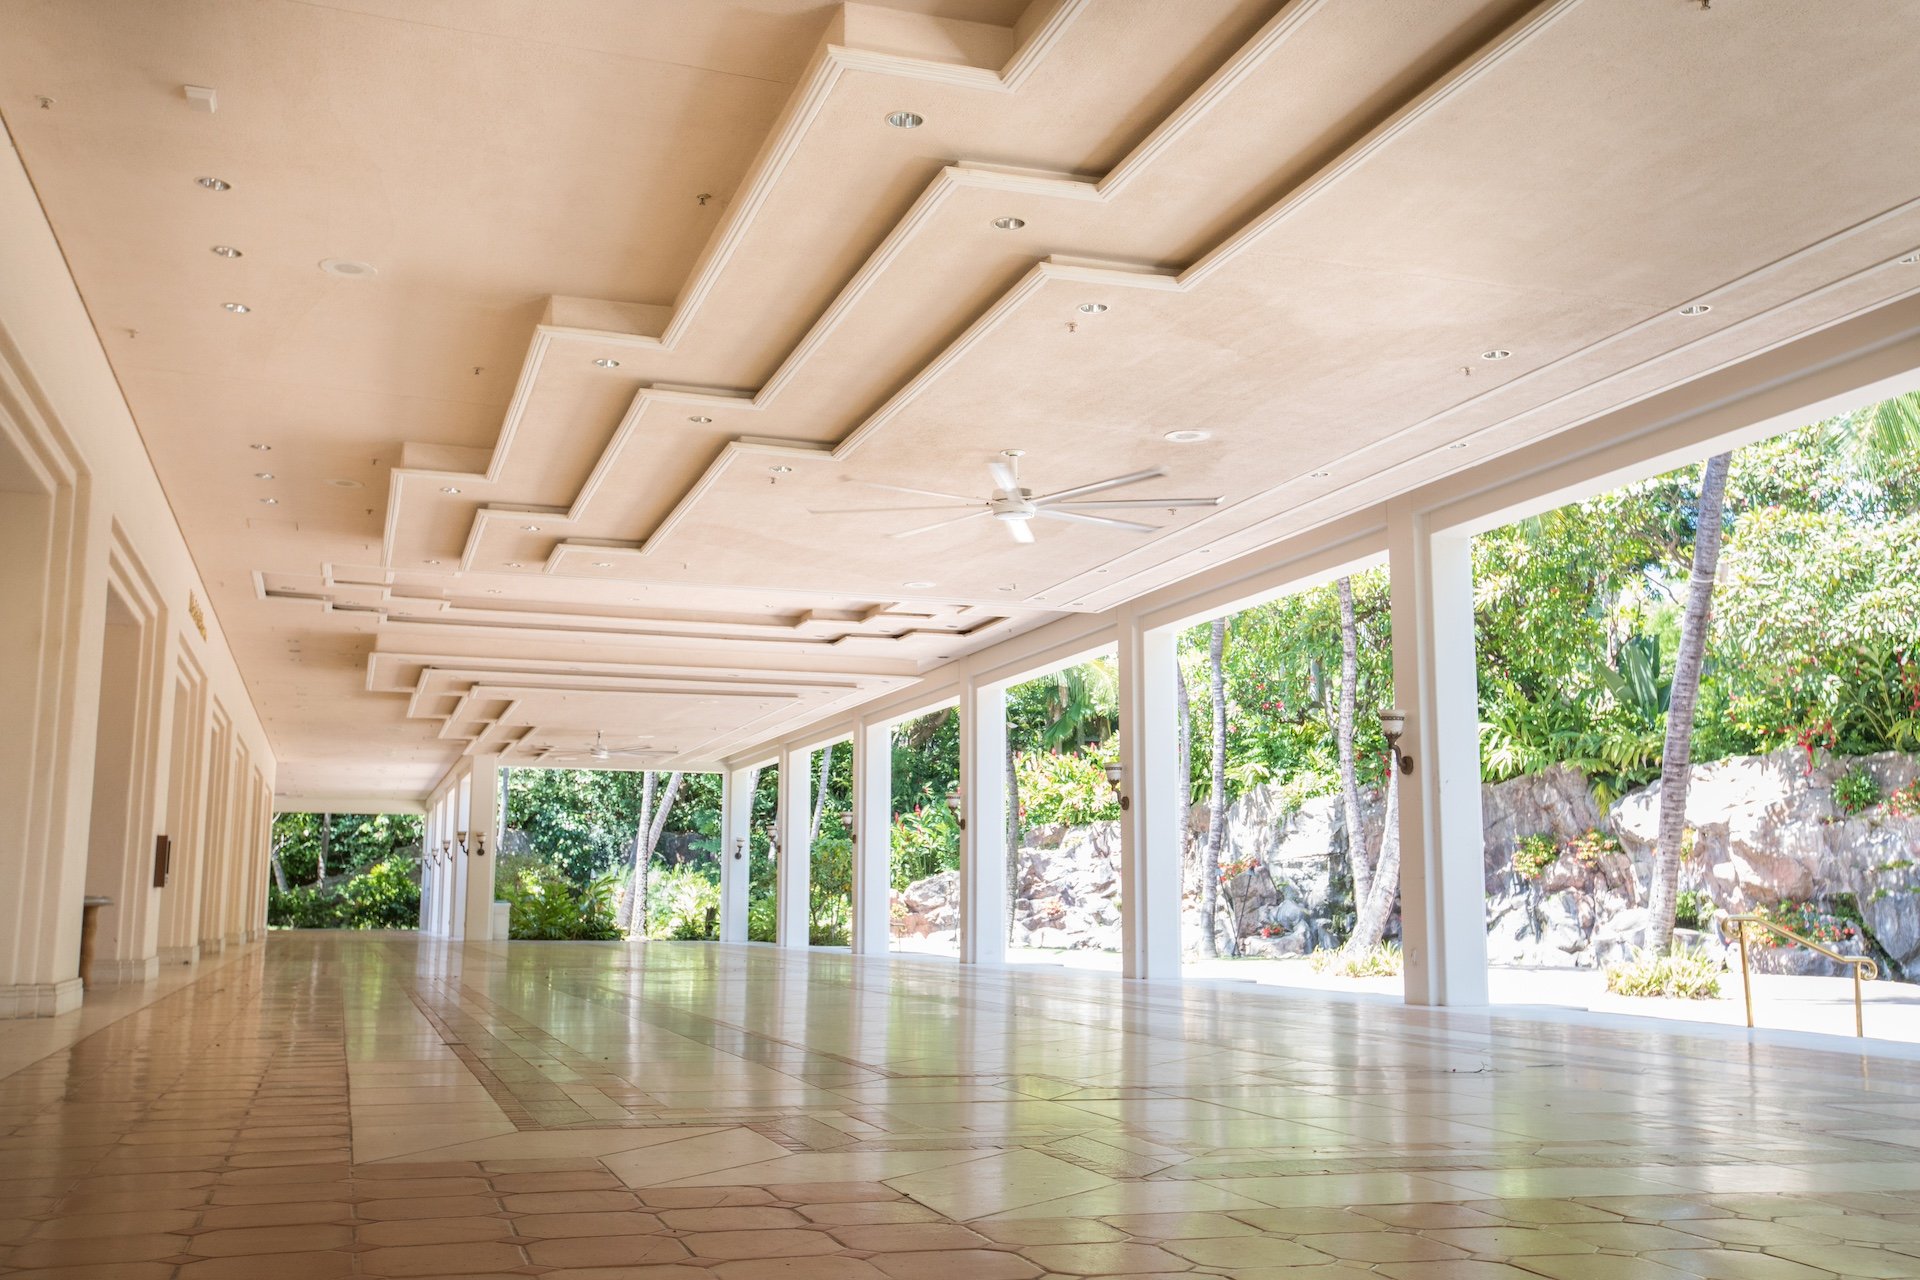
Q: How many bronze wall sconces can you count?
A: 11